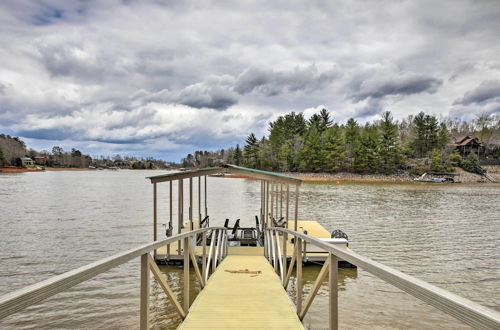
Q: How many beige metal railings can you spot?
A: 2